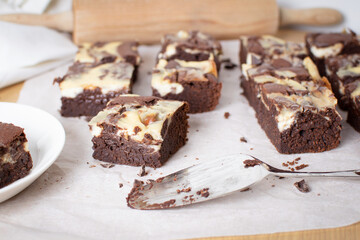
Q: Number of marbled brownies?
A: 12